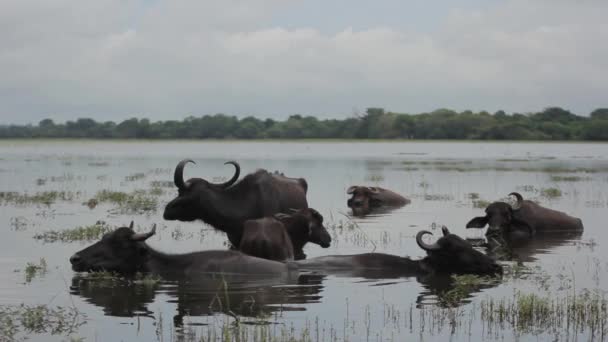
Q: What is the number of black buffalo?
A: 6